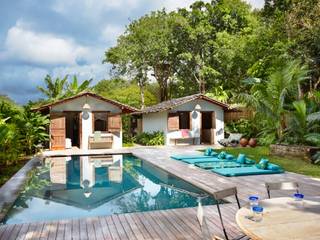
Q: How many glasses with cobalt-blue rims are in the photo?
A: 3